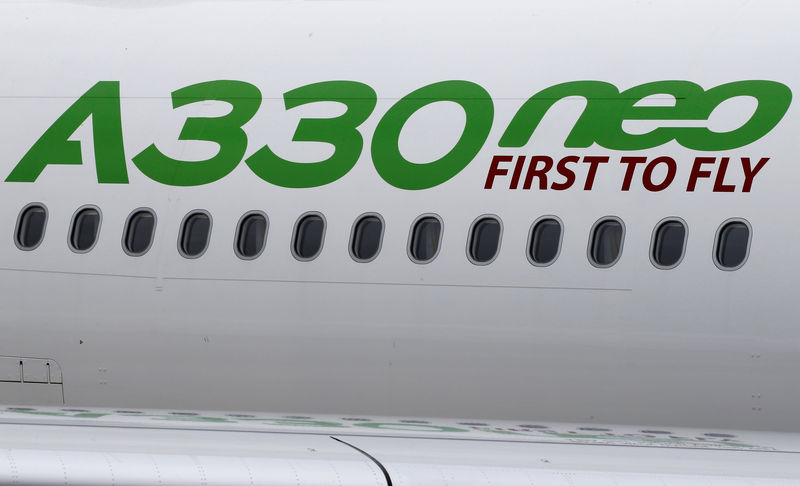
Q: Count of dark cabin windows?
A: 13